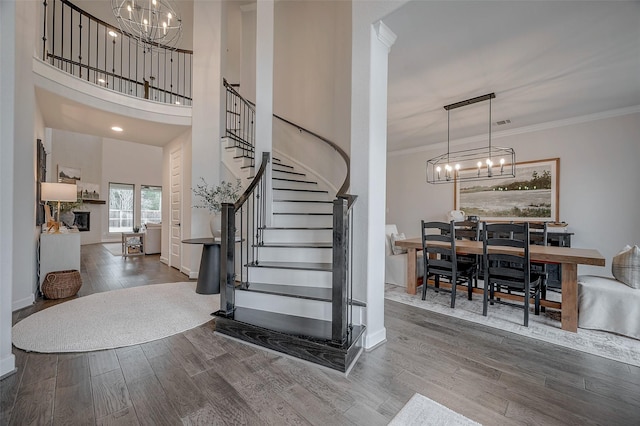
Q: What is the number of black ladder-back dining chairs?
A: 4